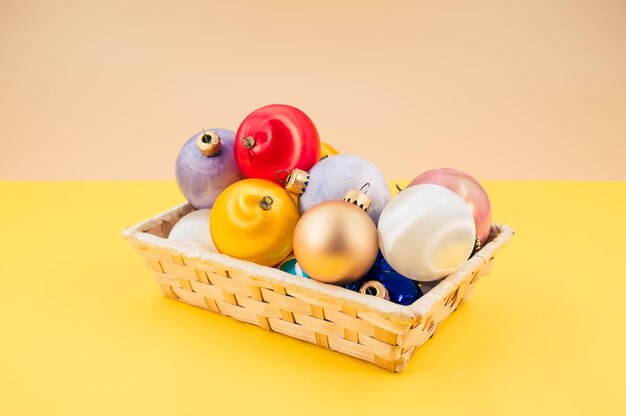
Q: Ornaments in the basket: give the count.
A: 11